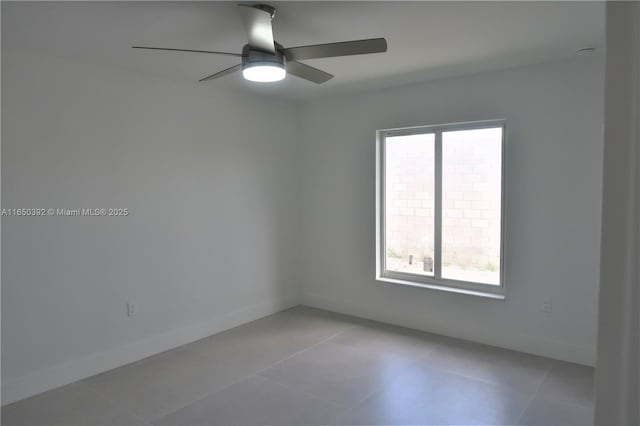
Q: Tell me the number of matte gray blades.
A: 5